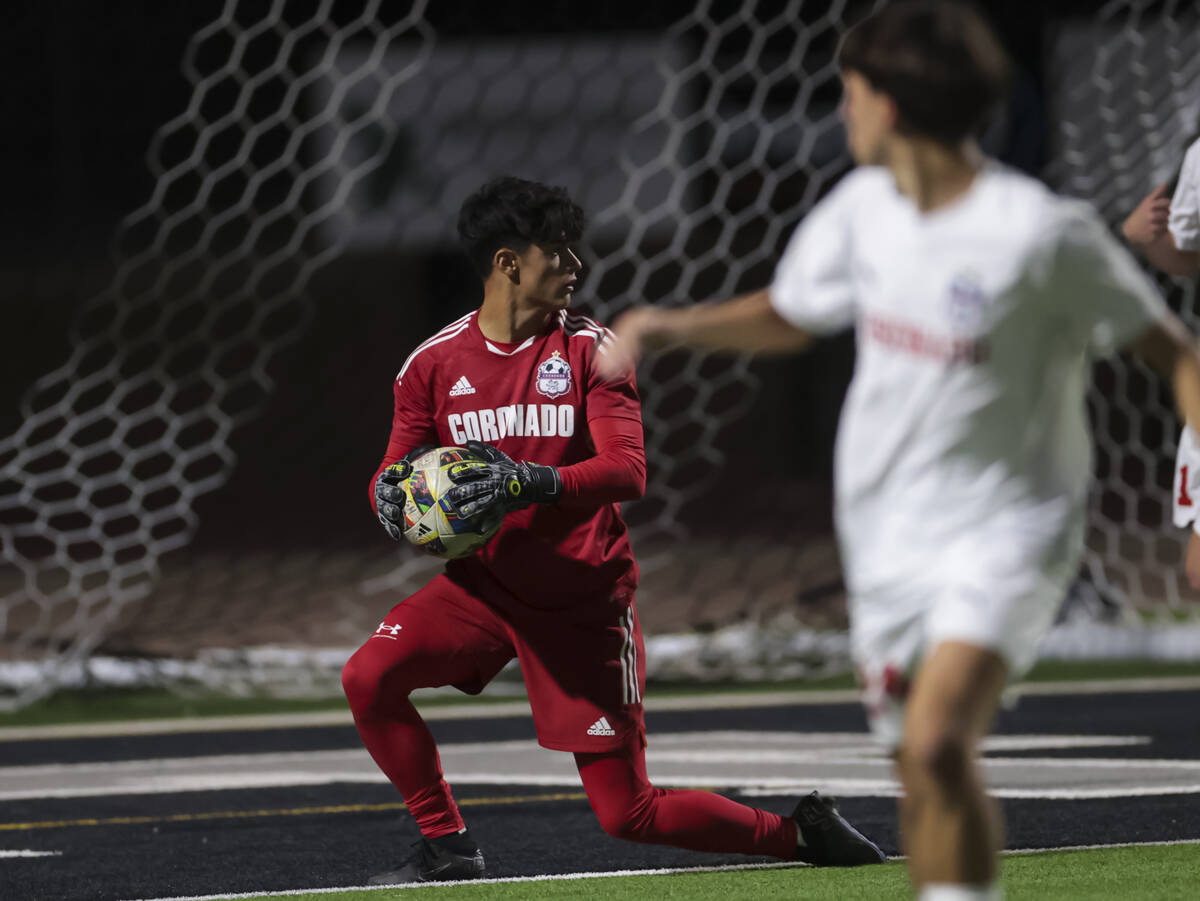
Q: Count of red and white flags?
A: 0